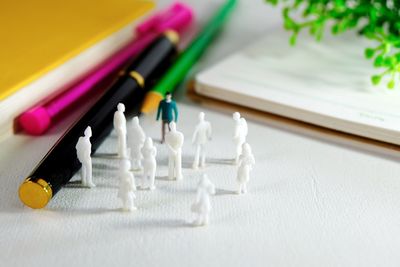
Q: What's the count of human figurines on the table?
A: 11